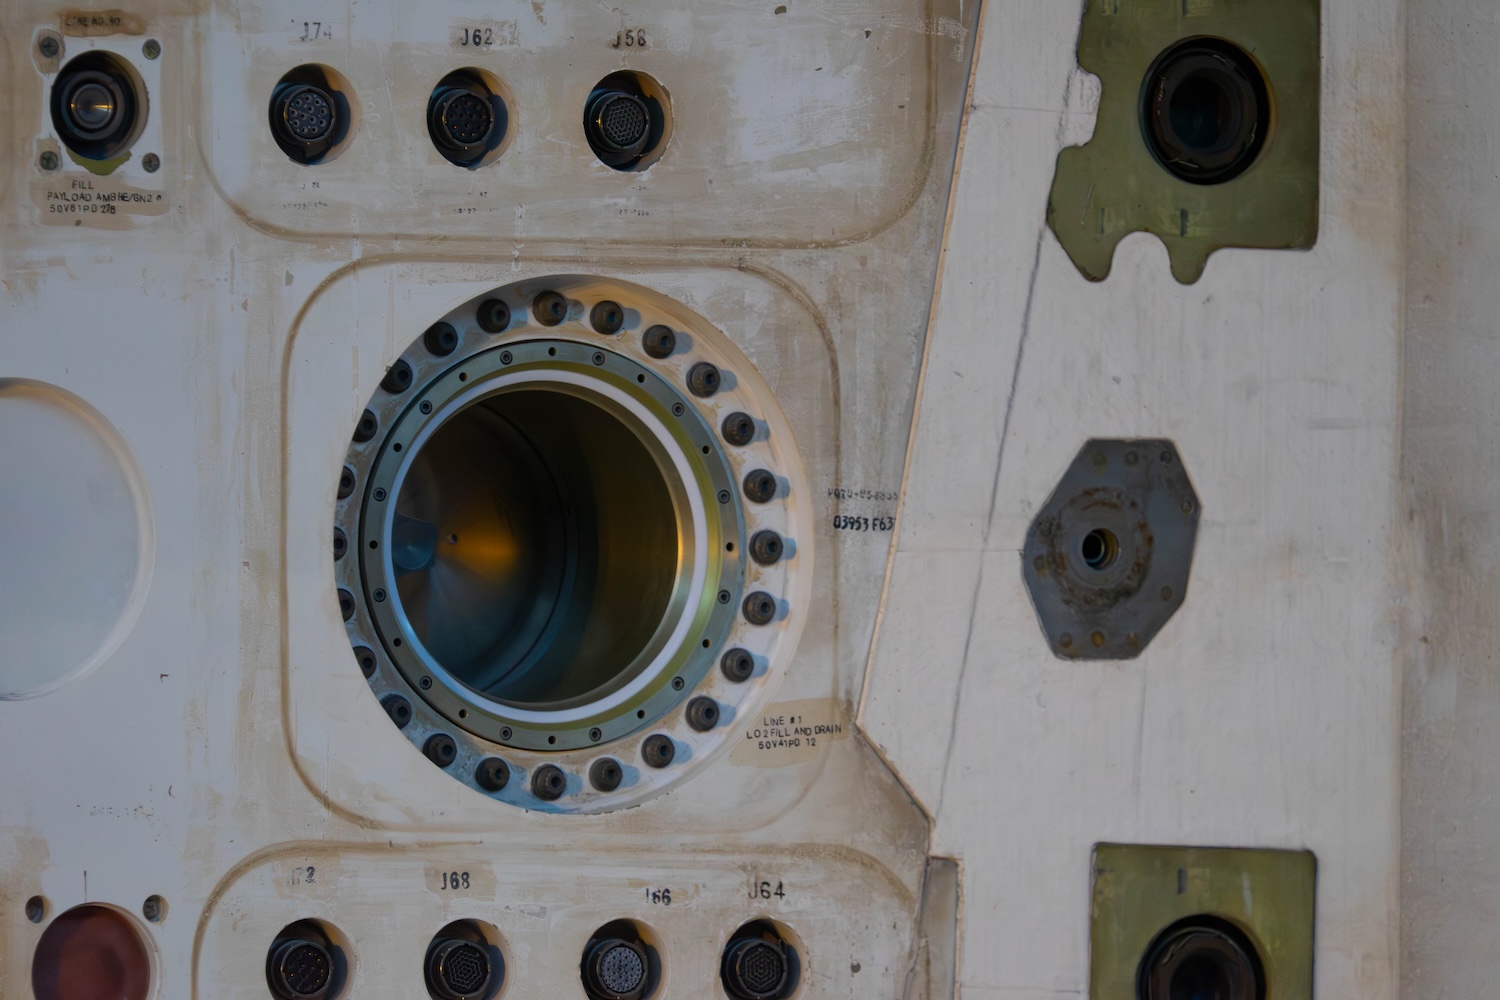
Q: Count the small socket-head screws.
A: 12